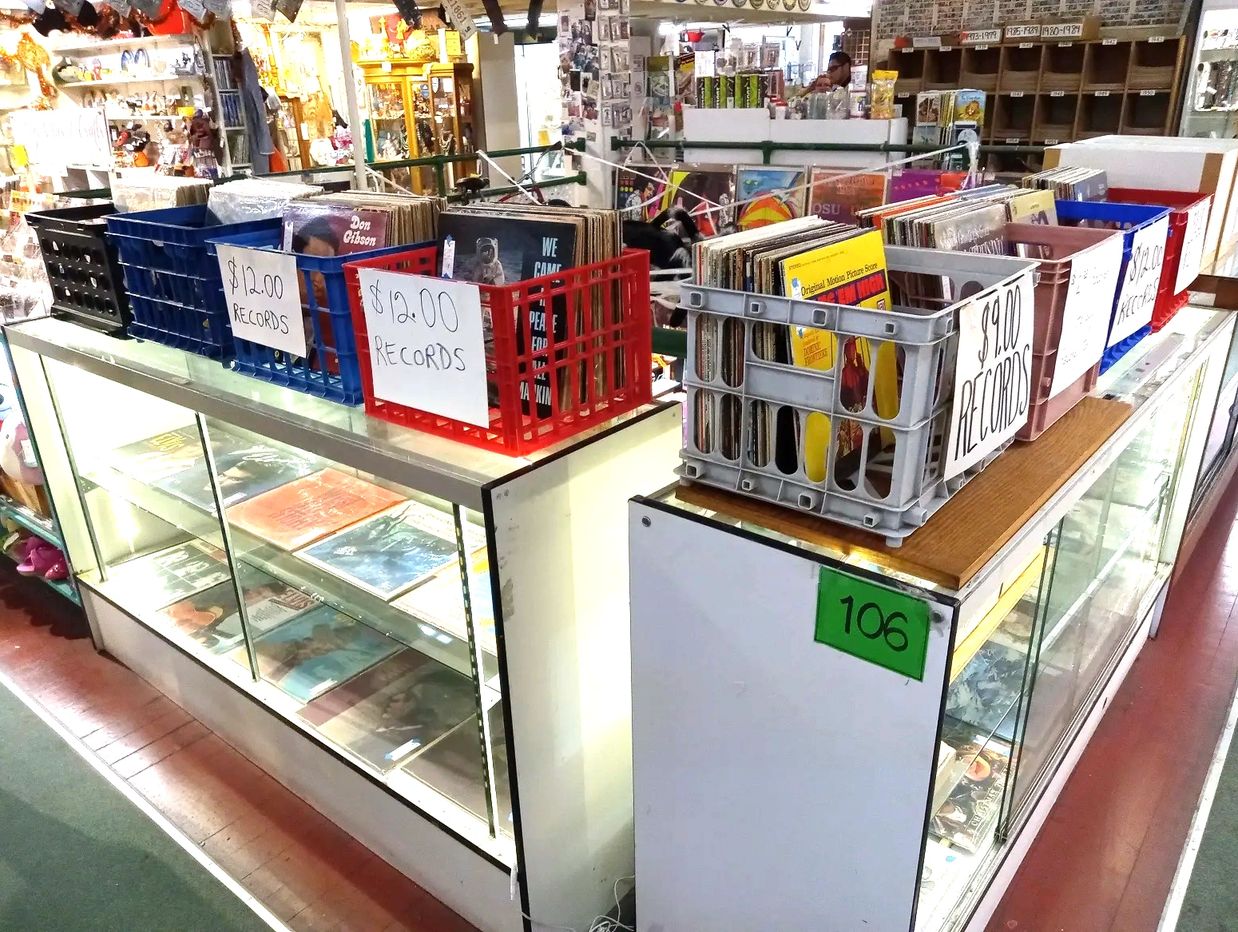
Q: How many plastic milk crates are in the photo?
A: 8